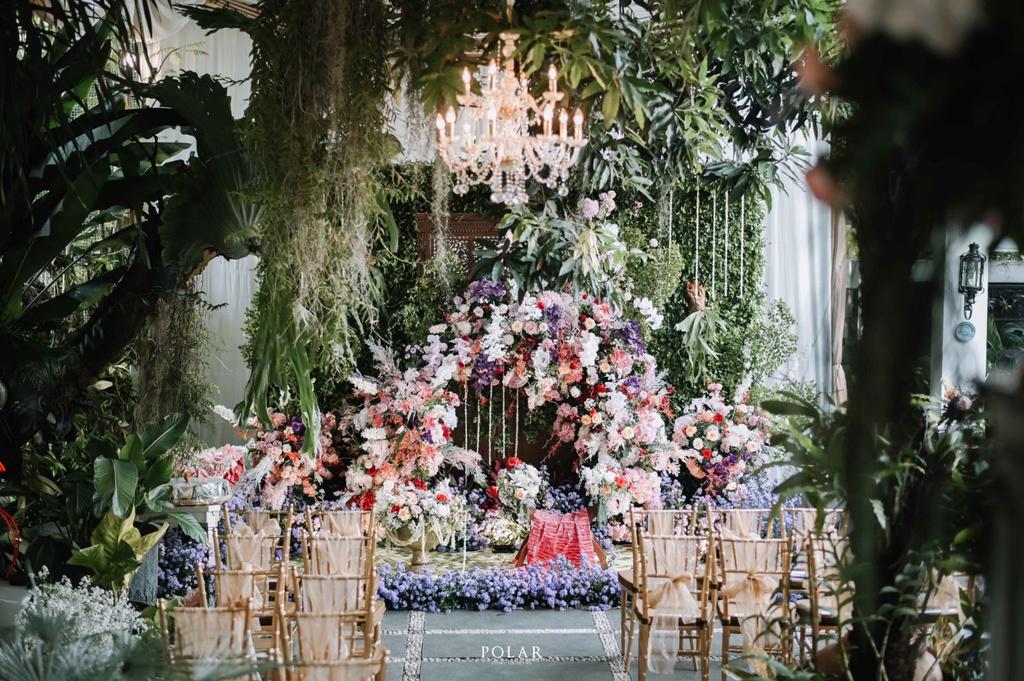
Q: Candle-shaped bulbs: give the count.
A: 11